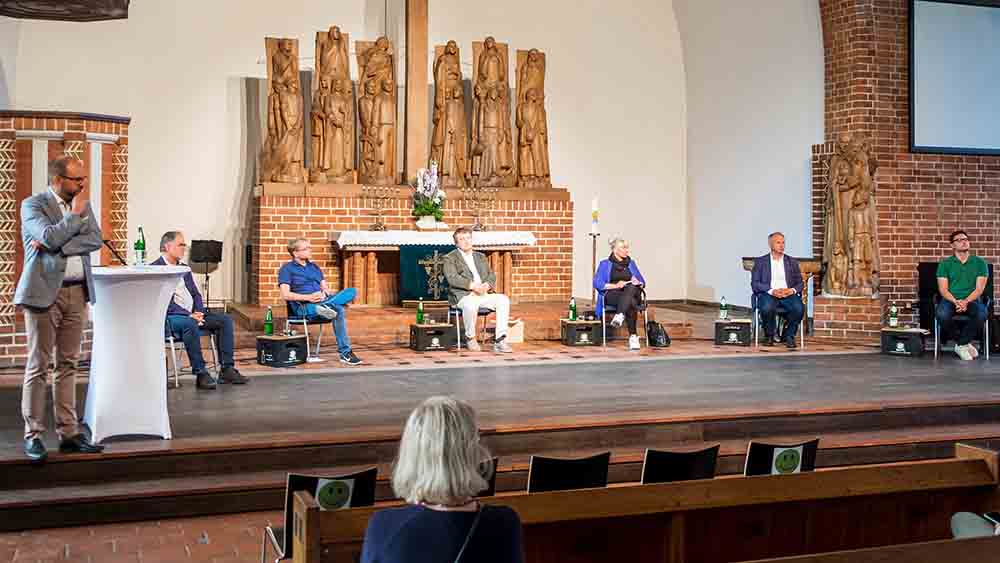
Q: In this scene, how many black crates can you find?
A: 5